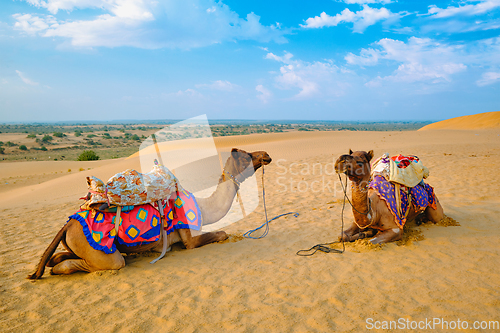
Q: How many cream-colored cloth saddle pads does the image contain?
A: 1